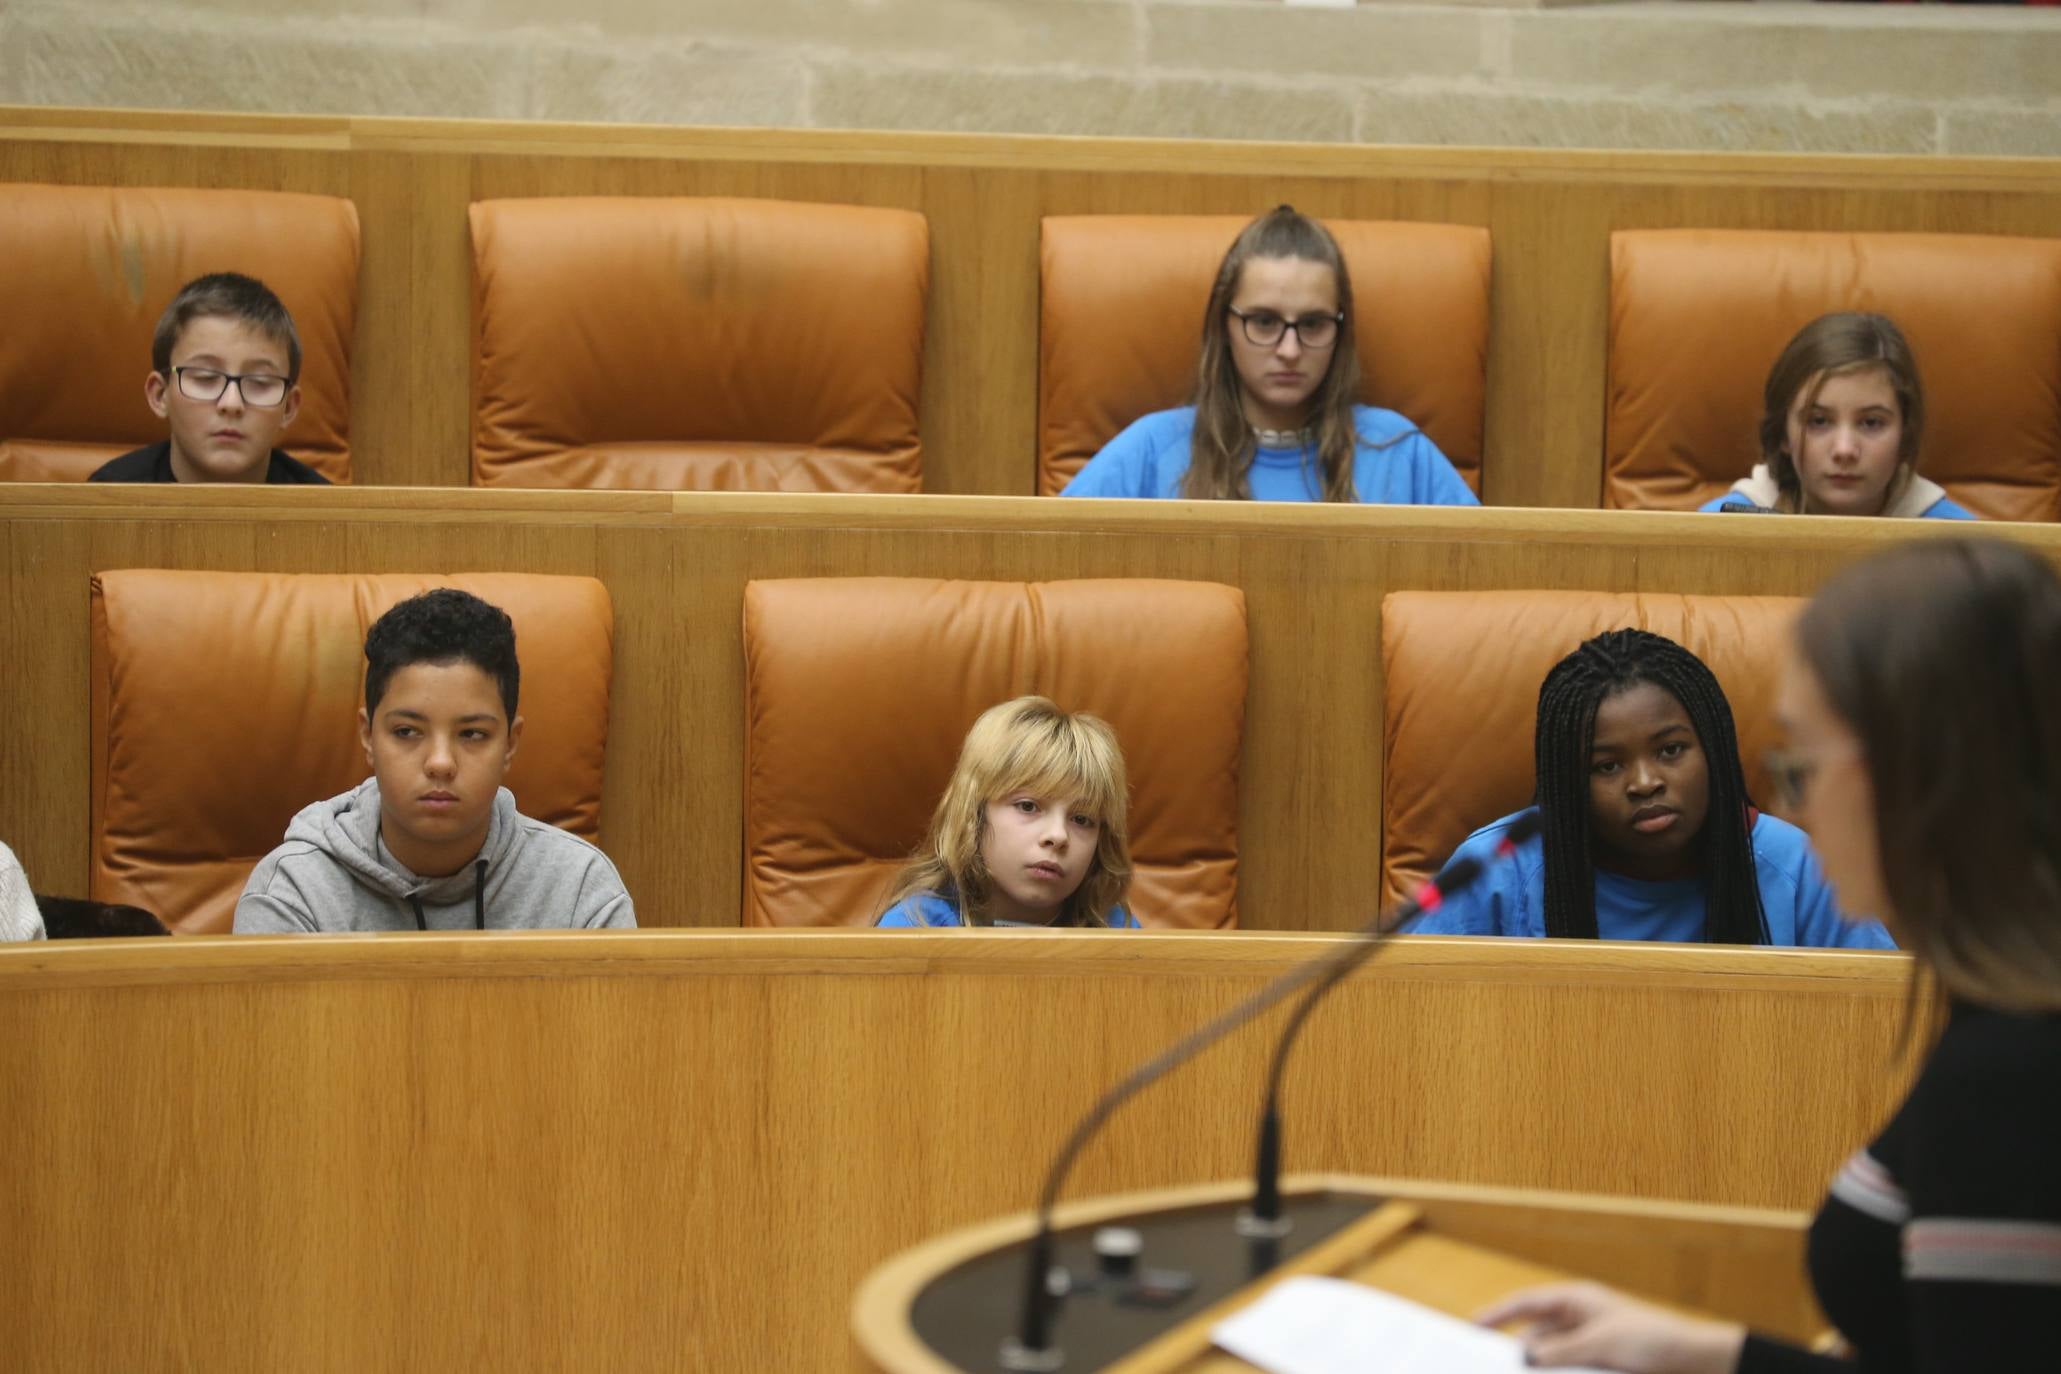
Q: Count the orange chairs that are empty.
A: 1